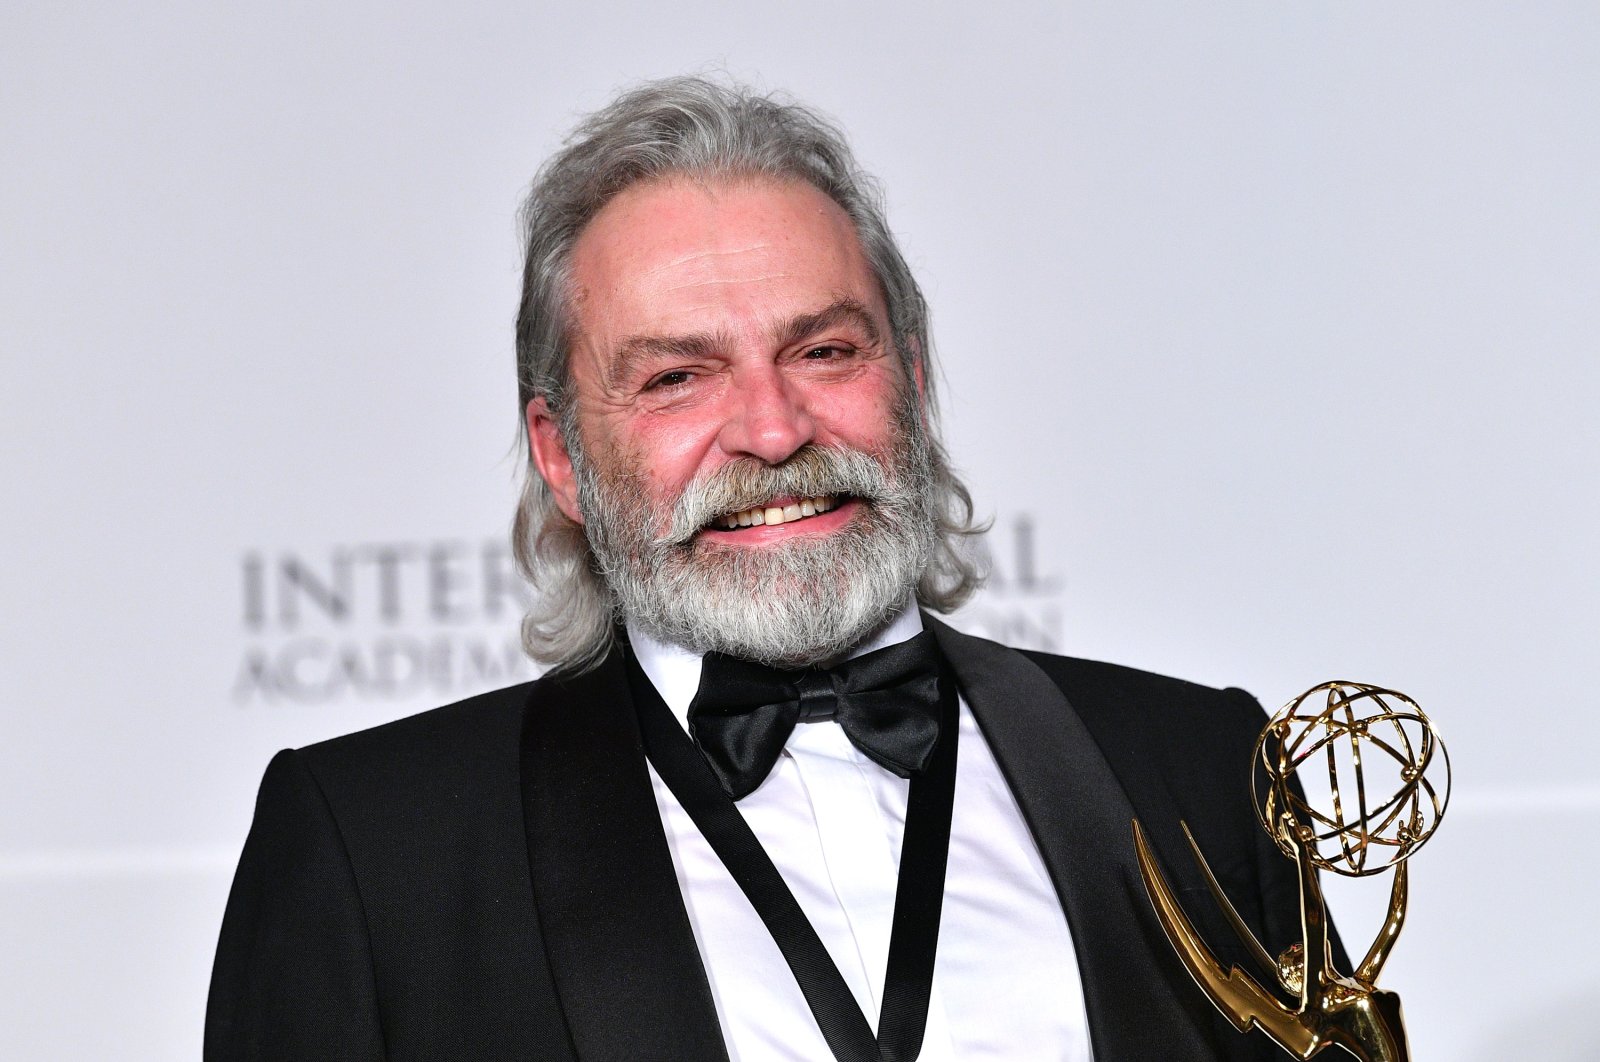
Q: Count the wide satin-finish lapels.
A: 2